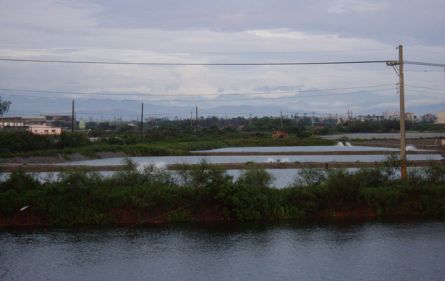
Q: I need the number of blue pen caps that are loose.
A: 0